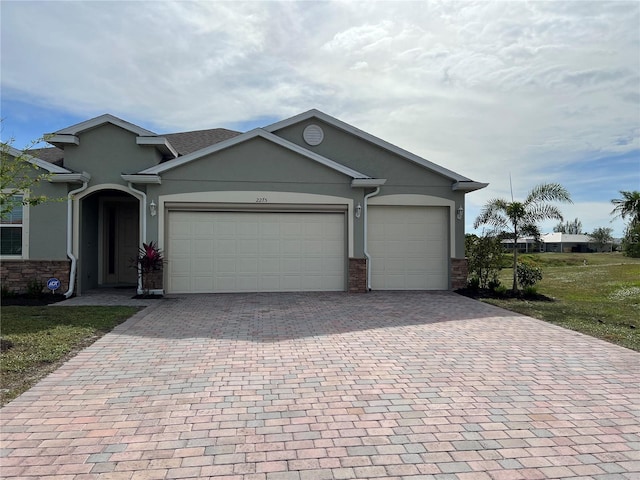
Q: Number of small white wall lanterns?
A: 3